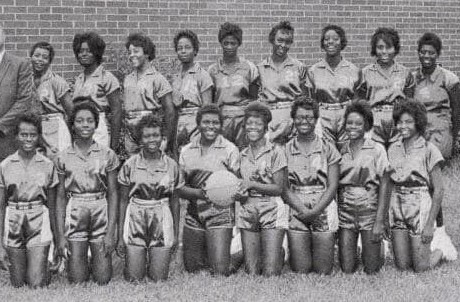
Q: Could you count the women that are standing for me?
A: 9